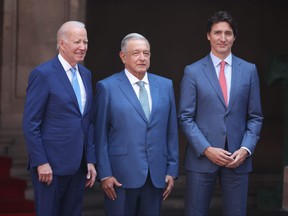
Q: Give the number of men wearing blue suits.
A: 3